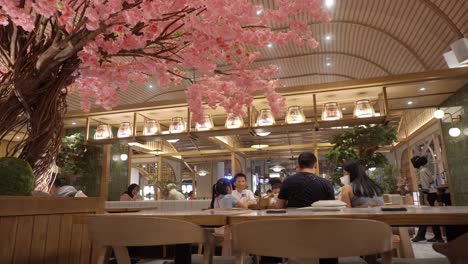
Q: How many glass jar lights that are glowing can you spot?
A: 10